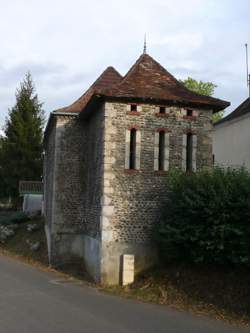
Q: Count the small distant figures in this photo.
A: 0